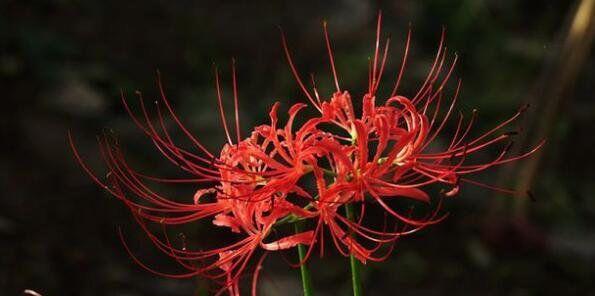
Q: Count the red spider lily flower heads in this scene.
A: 2